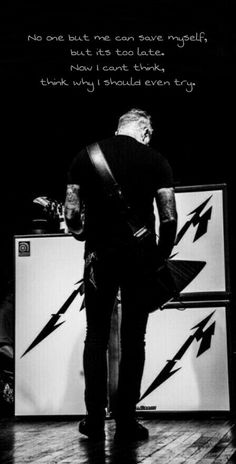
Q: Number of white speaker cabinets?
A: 3